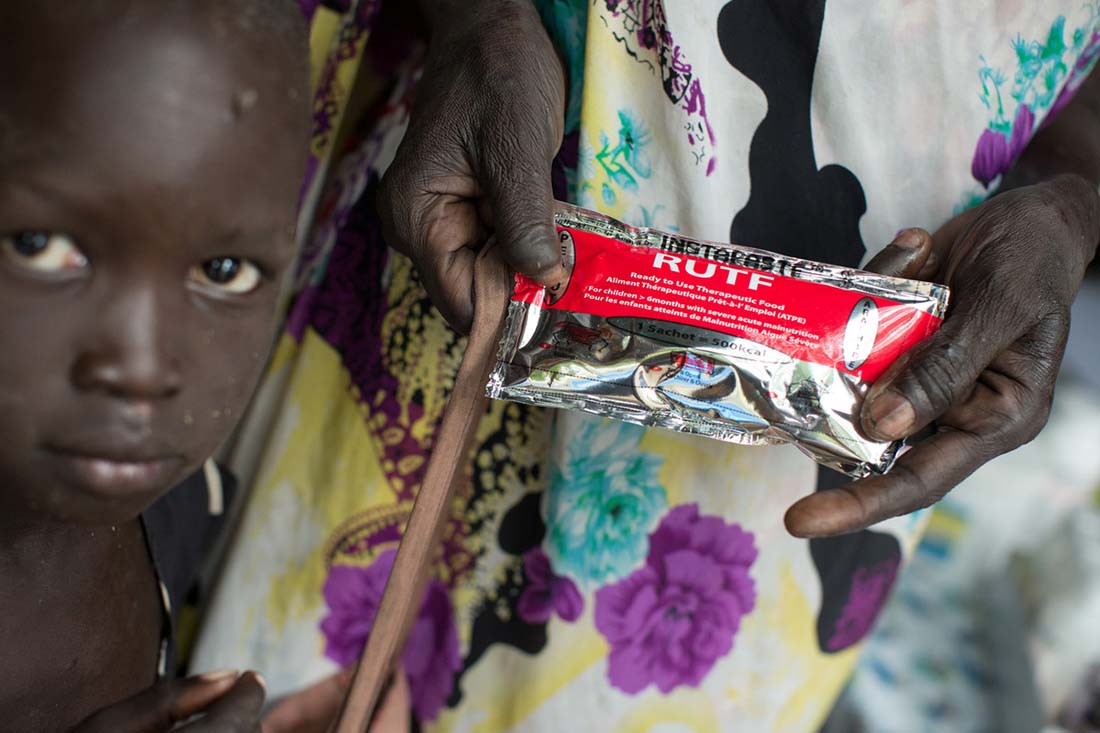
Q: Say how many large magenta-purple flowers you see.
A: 2